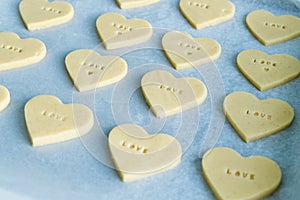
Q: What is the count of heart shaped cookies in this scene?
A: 15